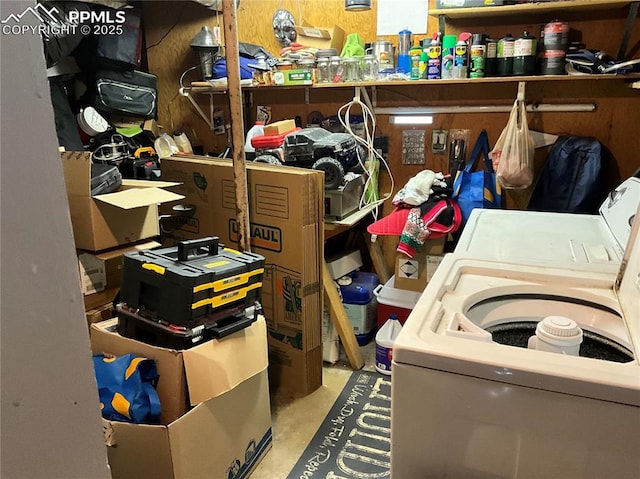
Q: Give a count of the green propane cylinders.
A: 3